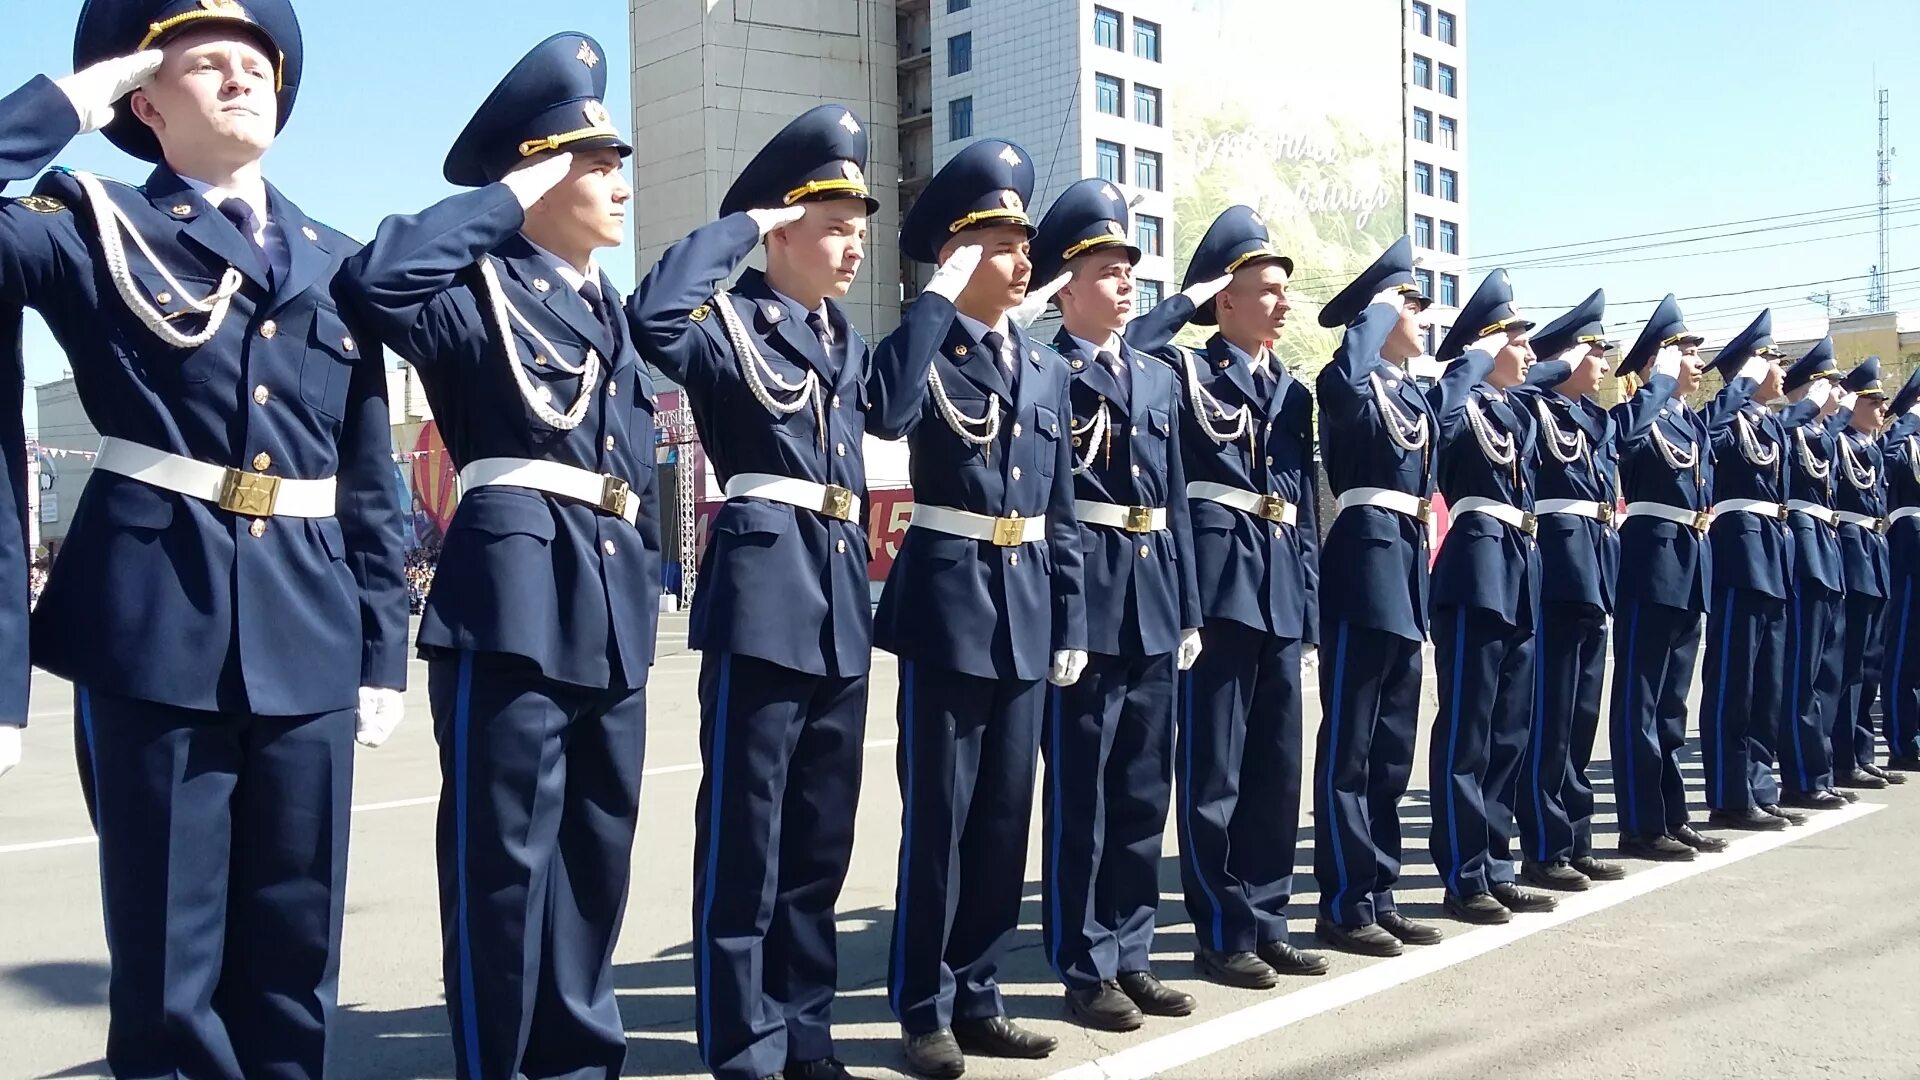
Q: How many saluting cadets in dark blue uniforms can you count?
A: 14